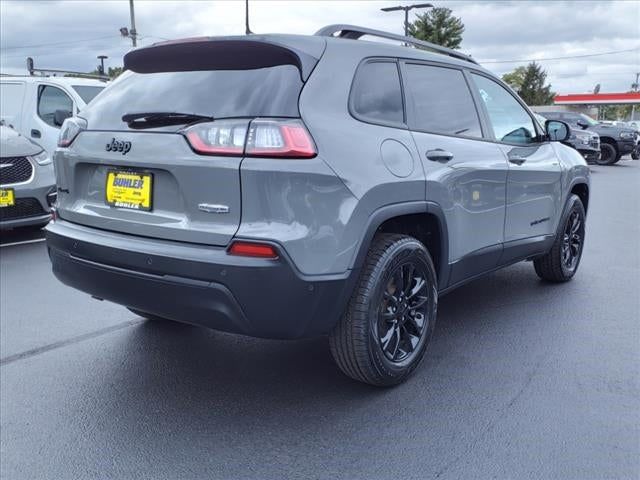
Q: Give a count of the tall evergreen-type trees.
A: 2